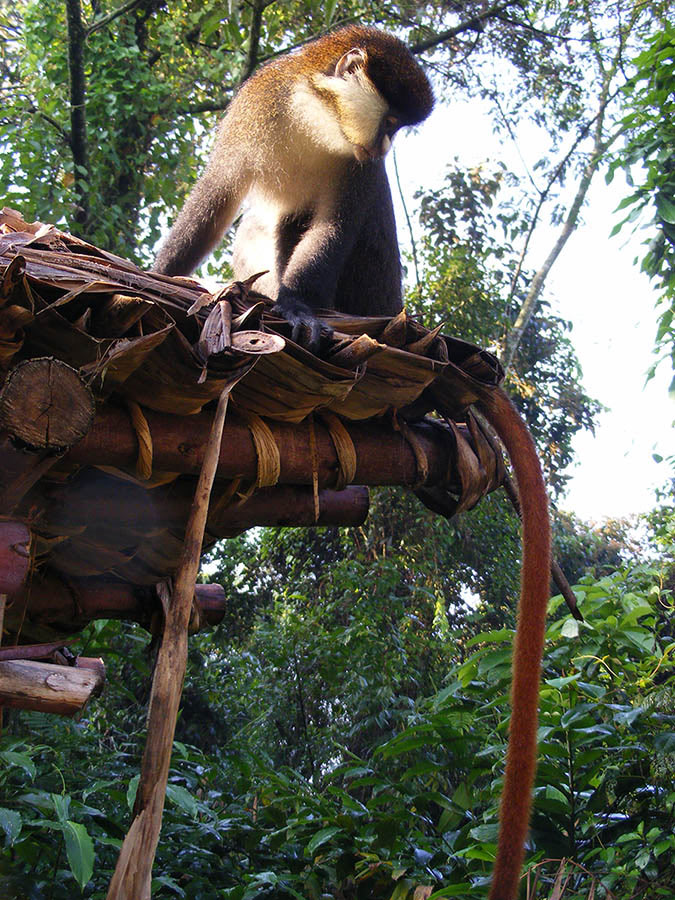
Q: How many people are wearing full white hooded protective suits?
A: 0